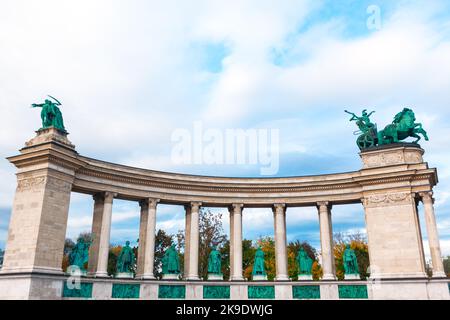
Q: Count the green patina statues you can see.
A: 9